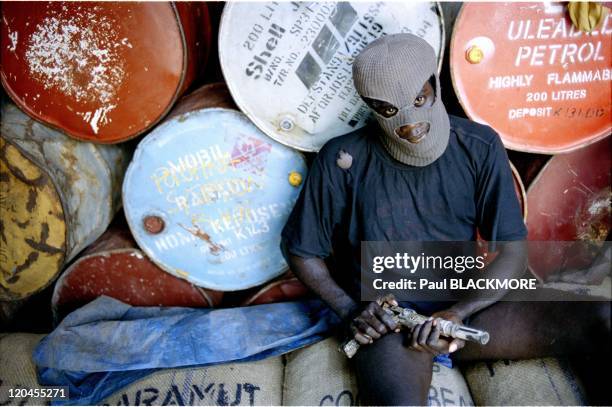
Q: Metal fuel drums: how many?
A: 9